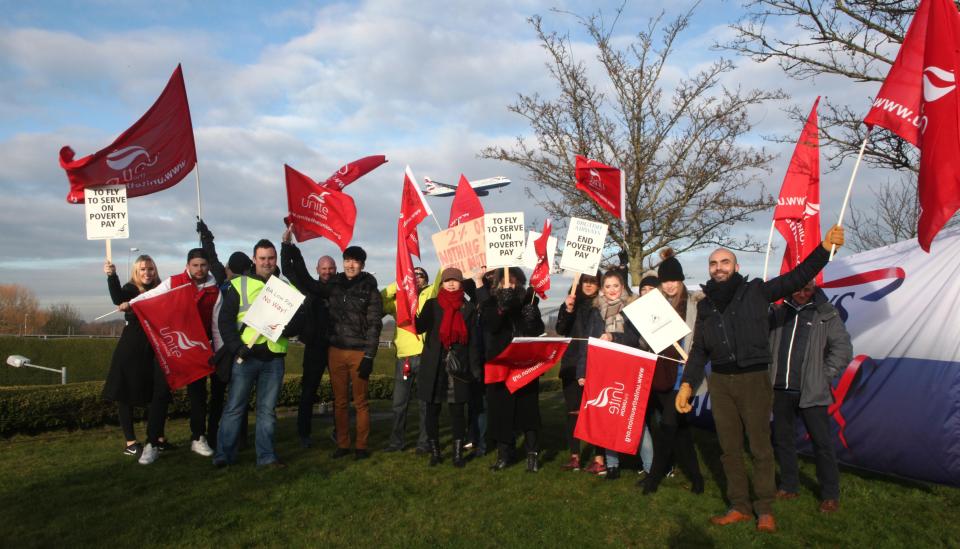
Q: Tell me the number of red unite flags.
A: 12